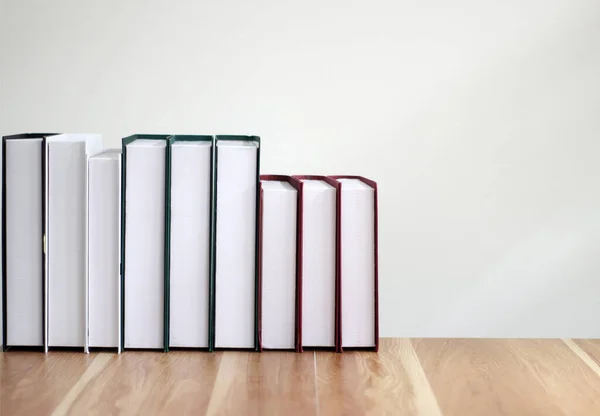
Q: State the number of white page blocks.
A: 9